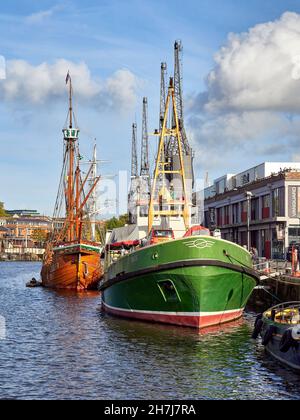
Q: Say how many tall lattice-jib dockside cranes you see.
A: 4